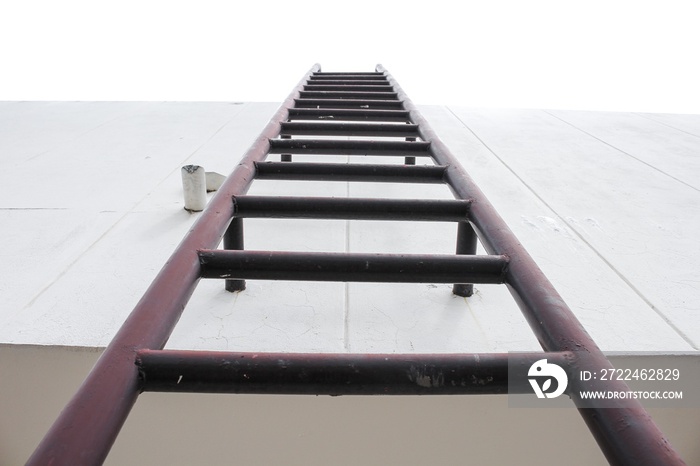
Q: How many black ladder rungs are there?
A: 13